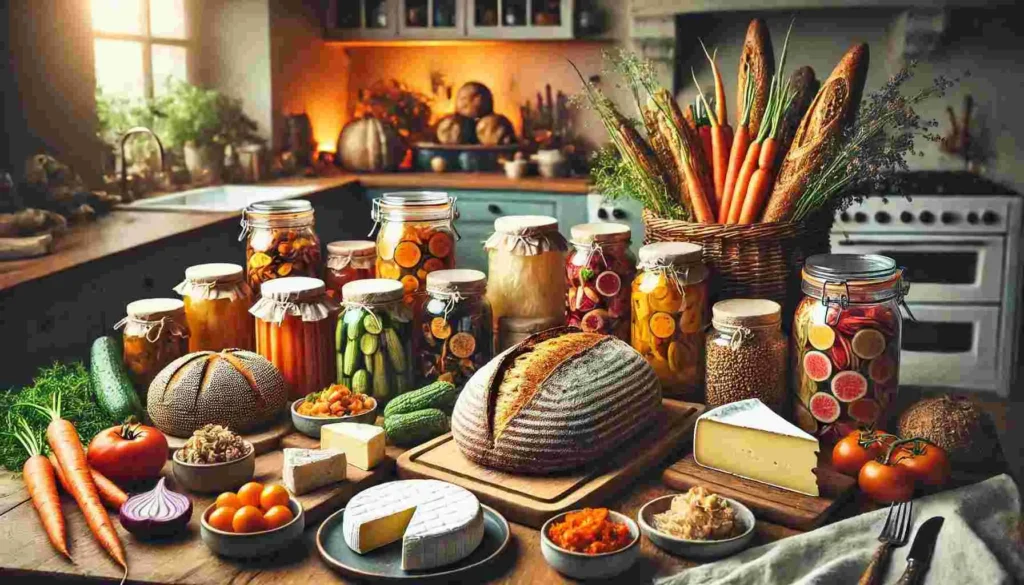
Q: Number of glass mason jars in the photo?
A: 13